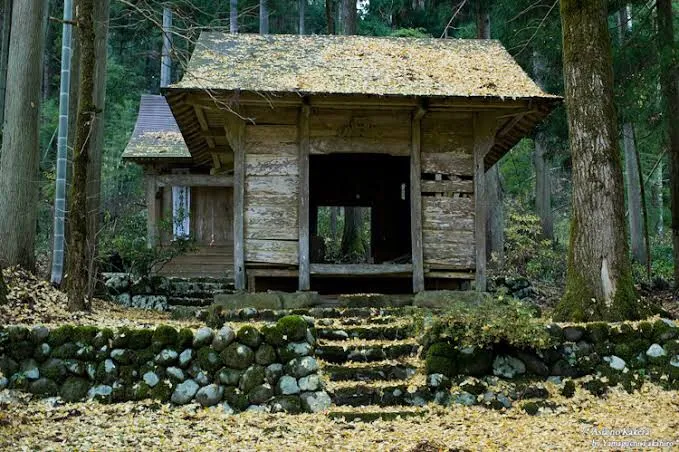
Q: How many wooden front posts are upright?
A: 4